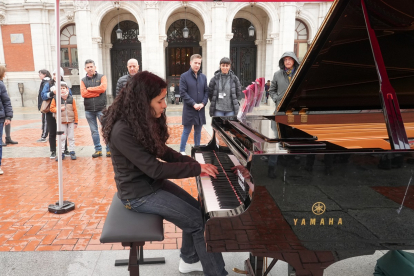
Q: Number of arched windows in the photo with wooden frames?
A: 2